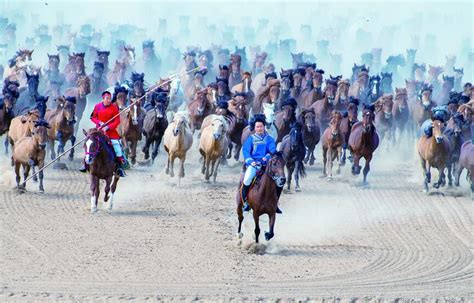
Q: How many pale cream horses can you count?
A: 2